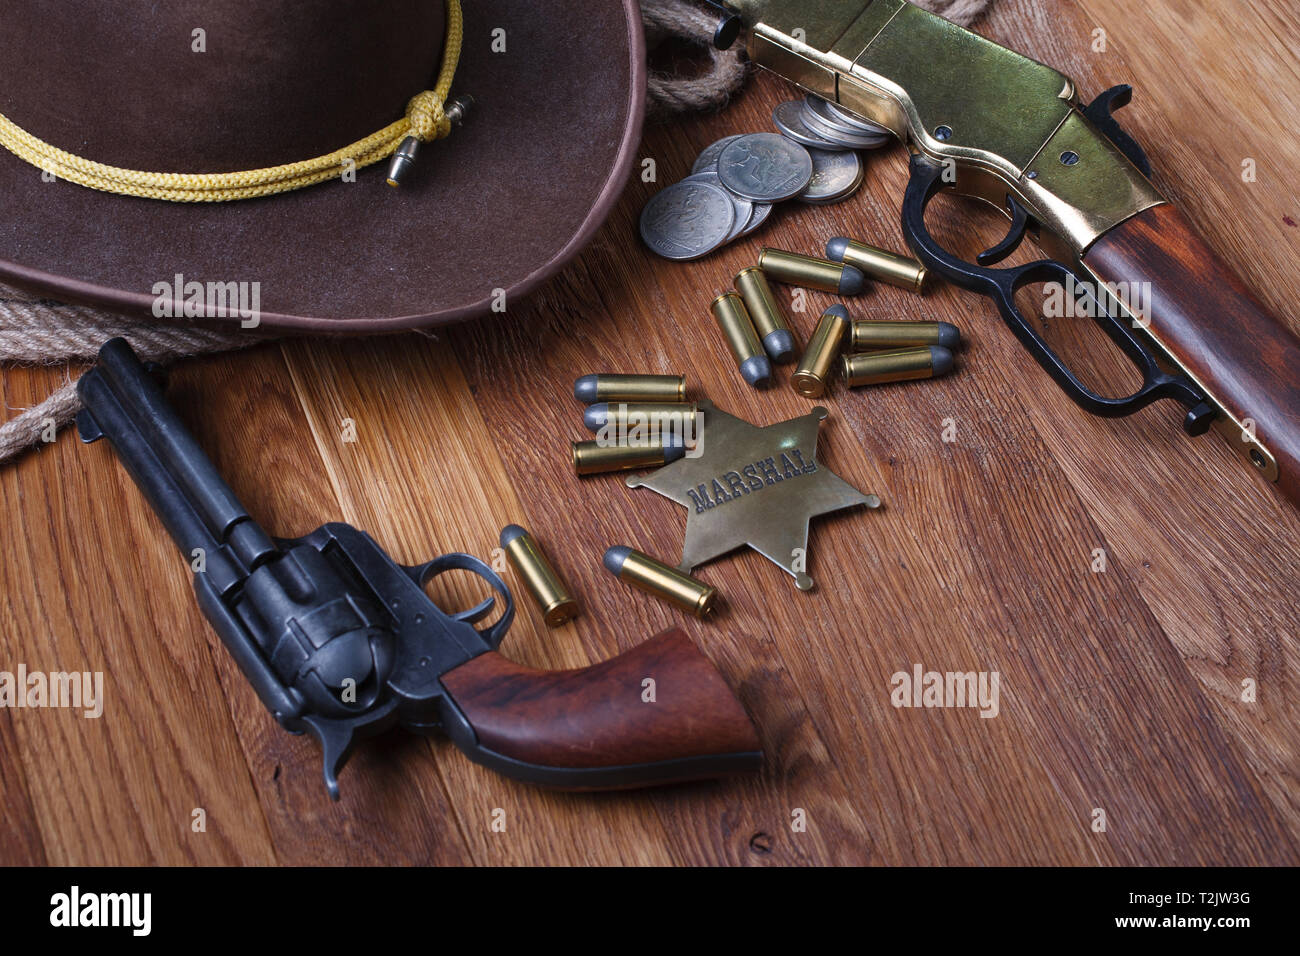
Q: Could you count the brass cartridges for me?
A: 12